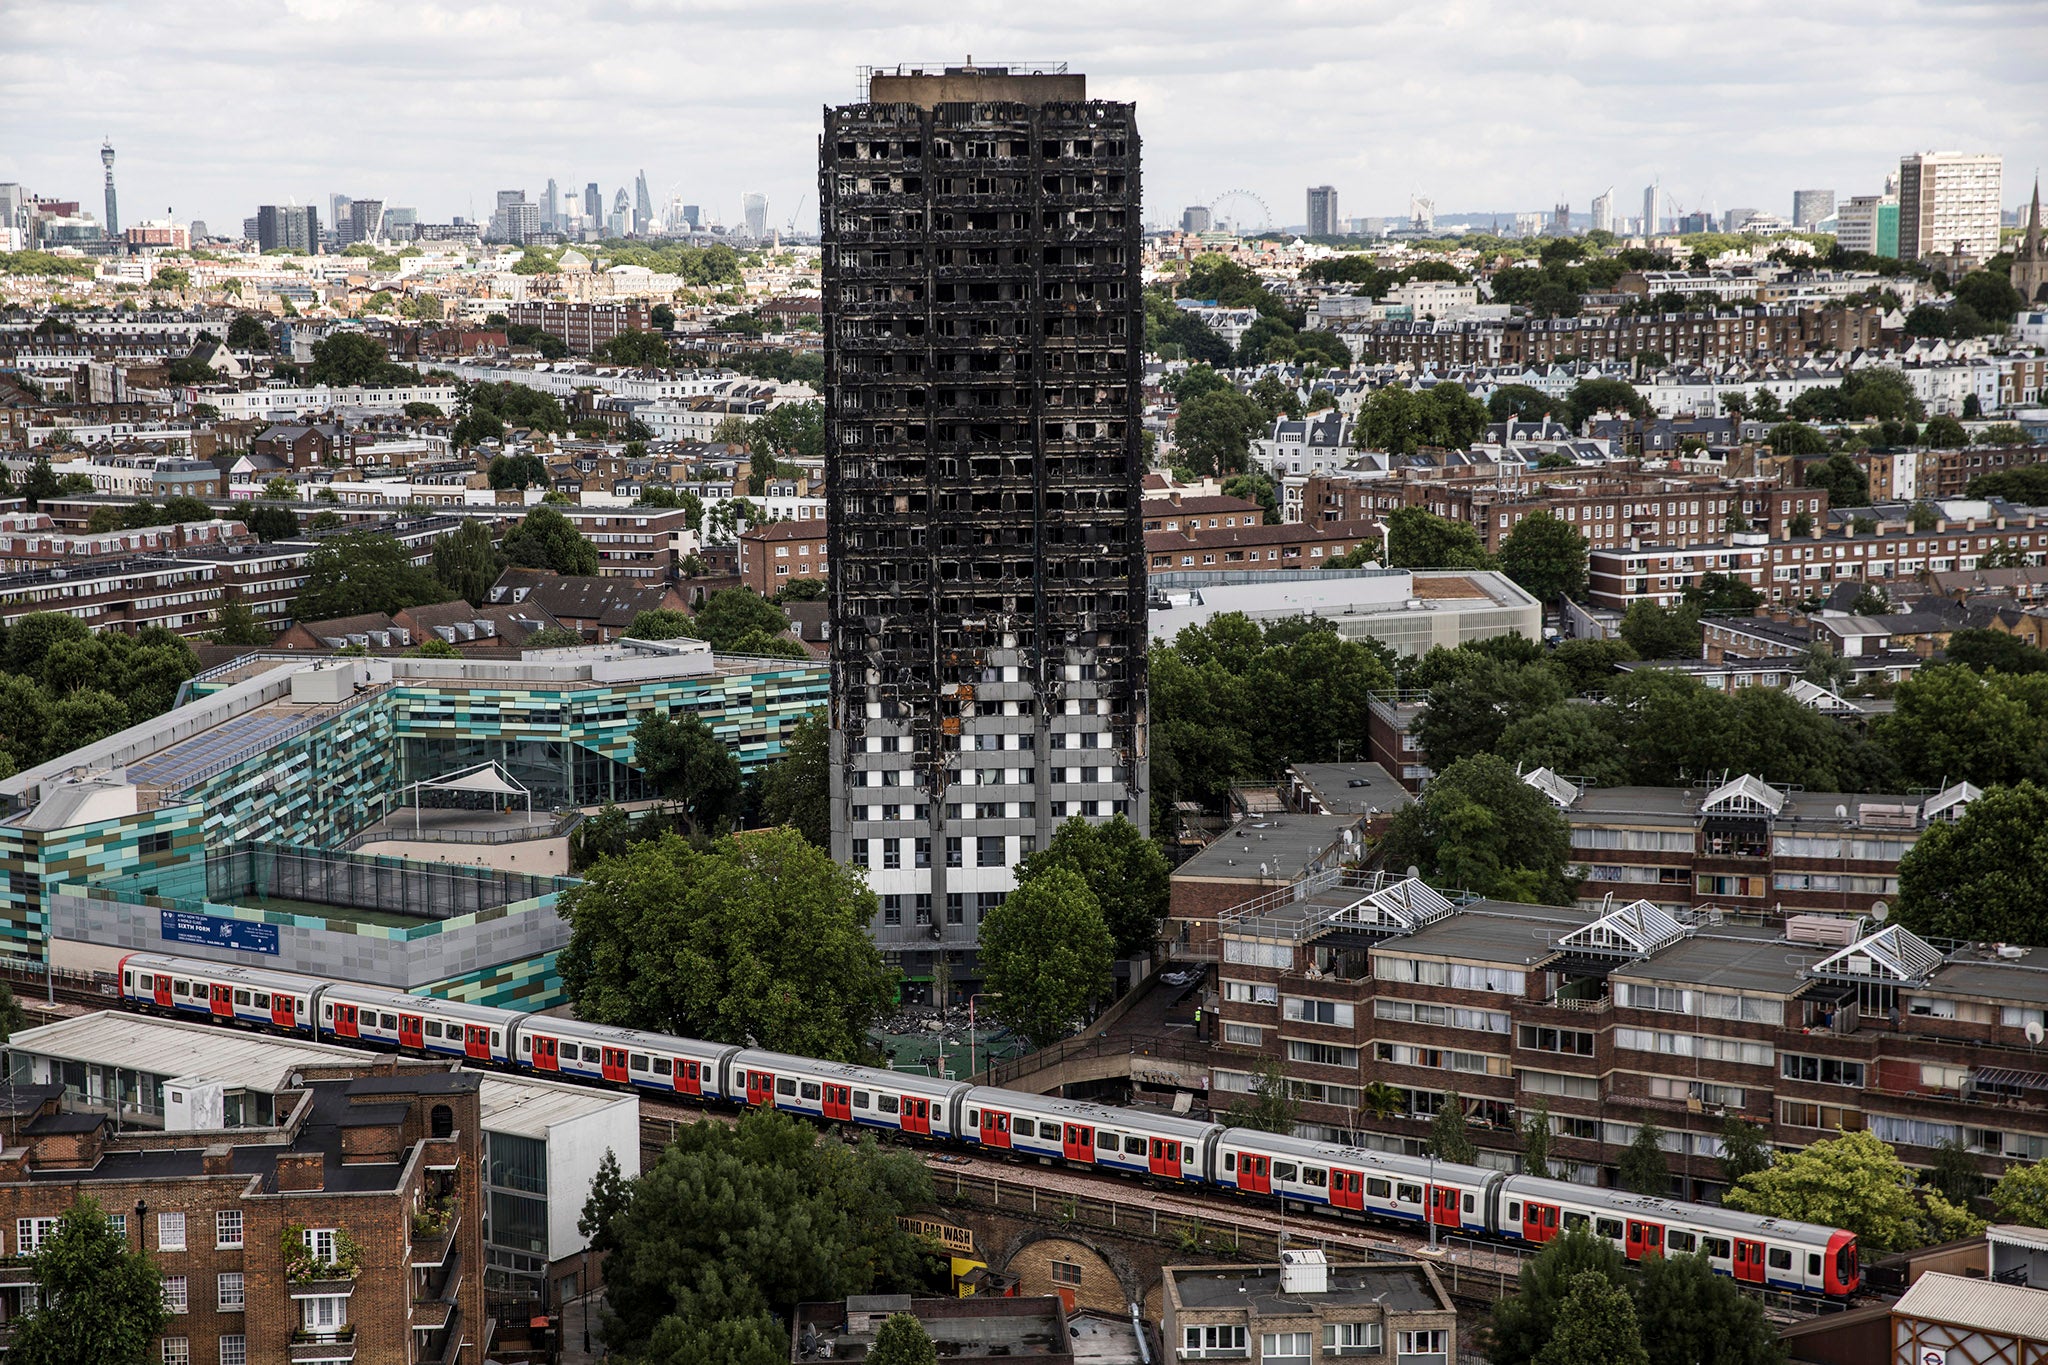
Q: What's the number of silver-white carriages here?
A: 7